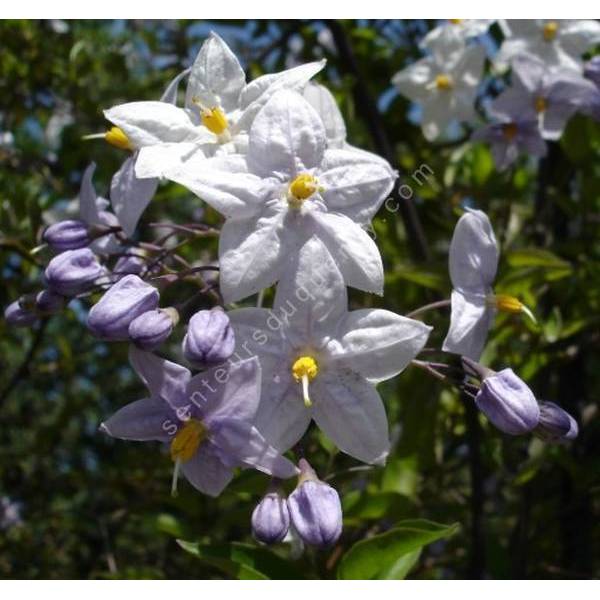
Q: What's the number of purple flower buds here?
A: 11